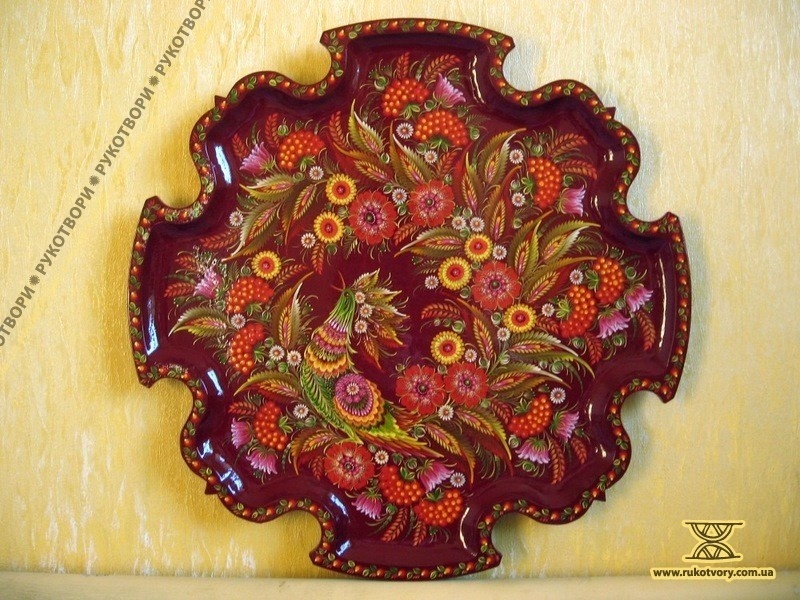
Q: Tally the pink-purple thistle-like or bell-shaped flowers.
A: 12